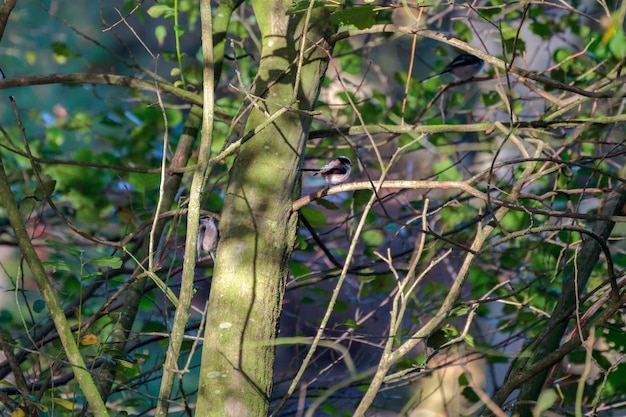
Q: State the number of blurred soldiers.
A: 0